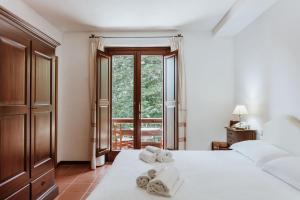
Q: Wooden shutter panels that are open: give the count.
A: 2